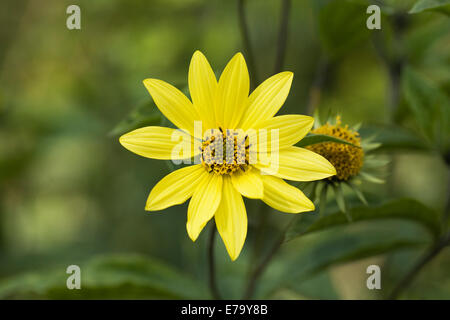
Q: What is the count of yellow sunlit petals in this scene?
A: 12